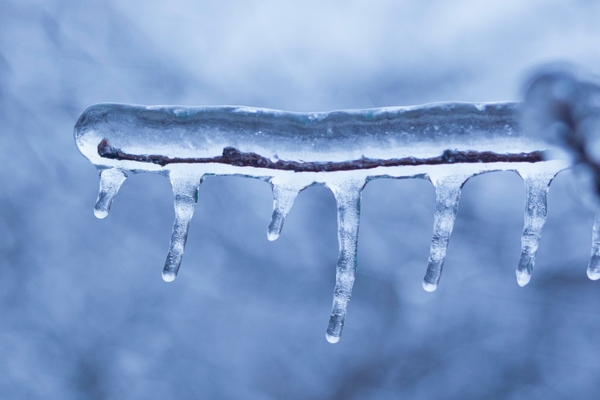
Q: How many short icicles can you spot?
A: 2